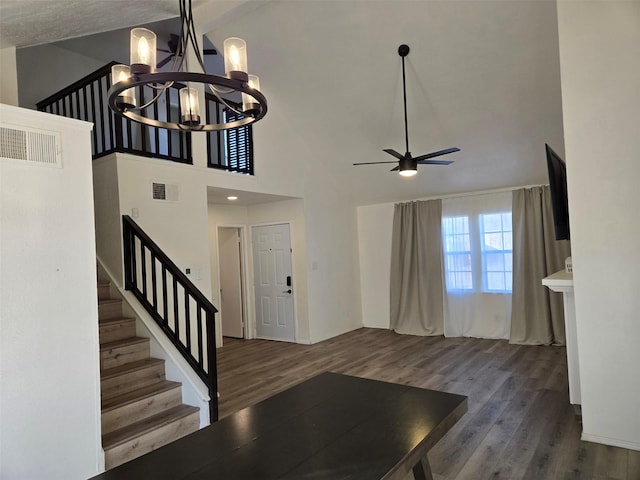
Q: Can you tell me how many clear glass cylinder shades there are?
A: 5